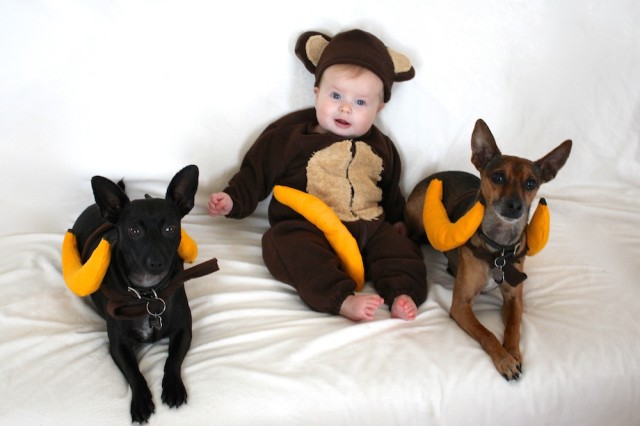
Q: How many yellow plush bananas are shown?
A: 5